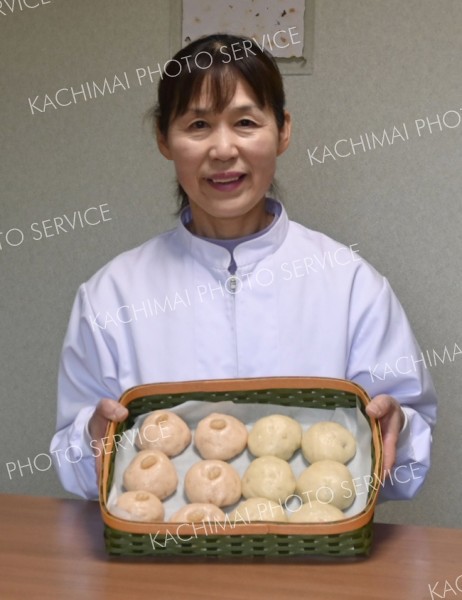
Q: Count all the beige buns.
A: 6